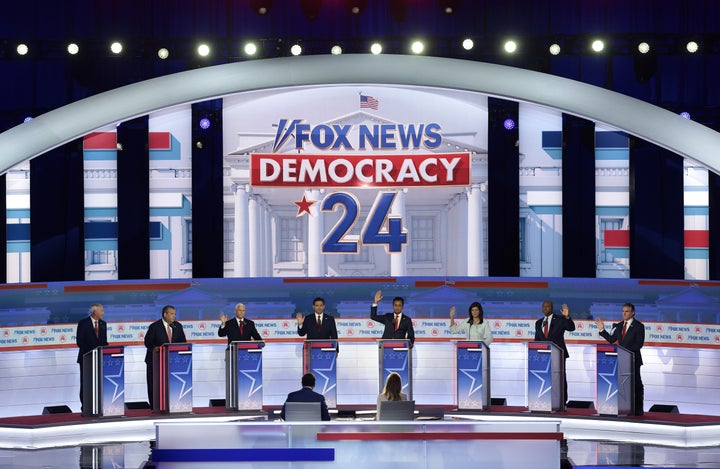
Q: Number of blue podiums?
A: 8